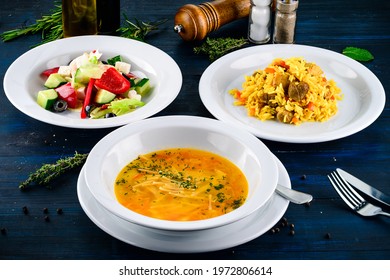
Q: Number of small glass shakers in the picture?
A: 2